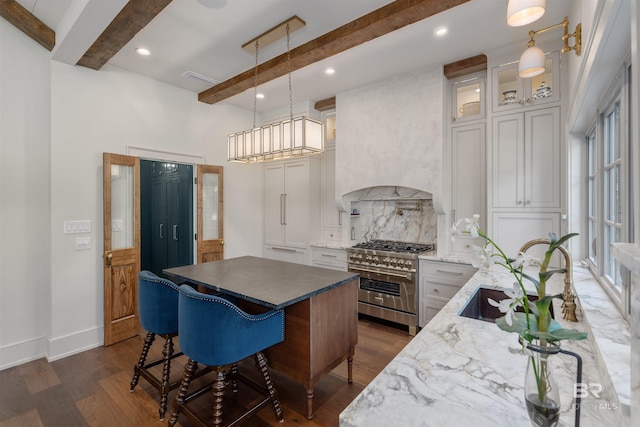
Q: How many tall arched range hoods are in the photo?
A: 1